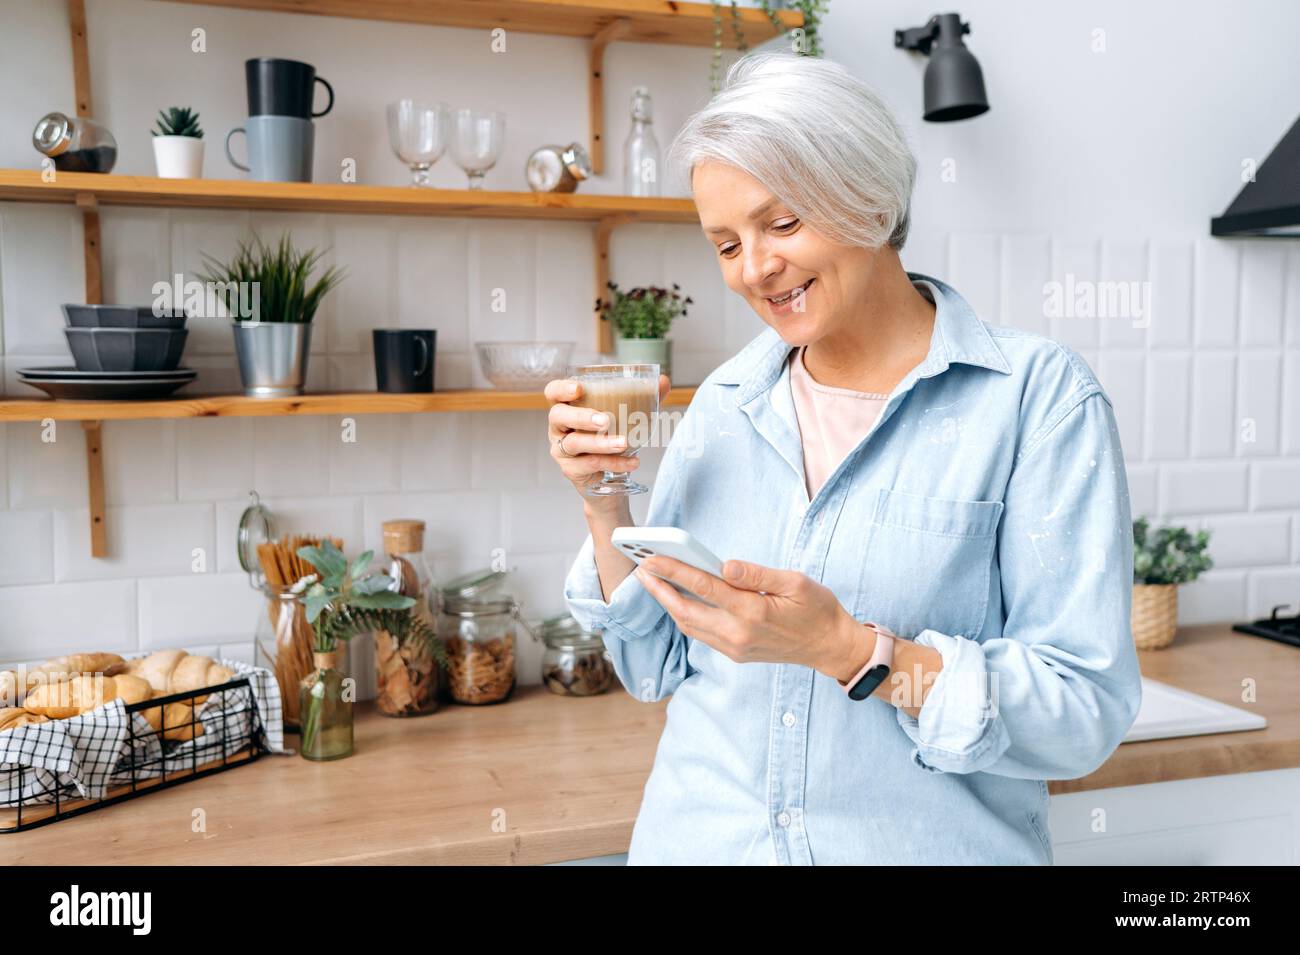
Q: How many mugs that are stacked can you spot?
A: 2